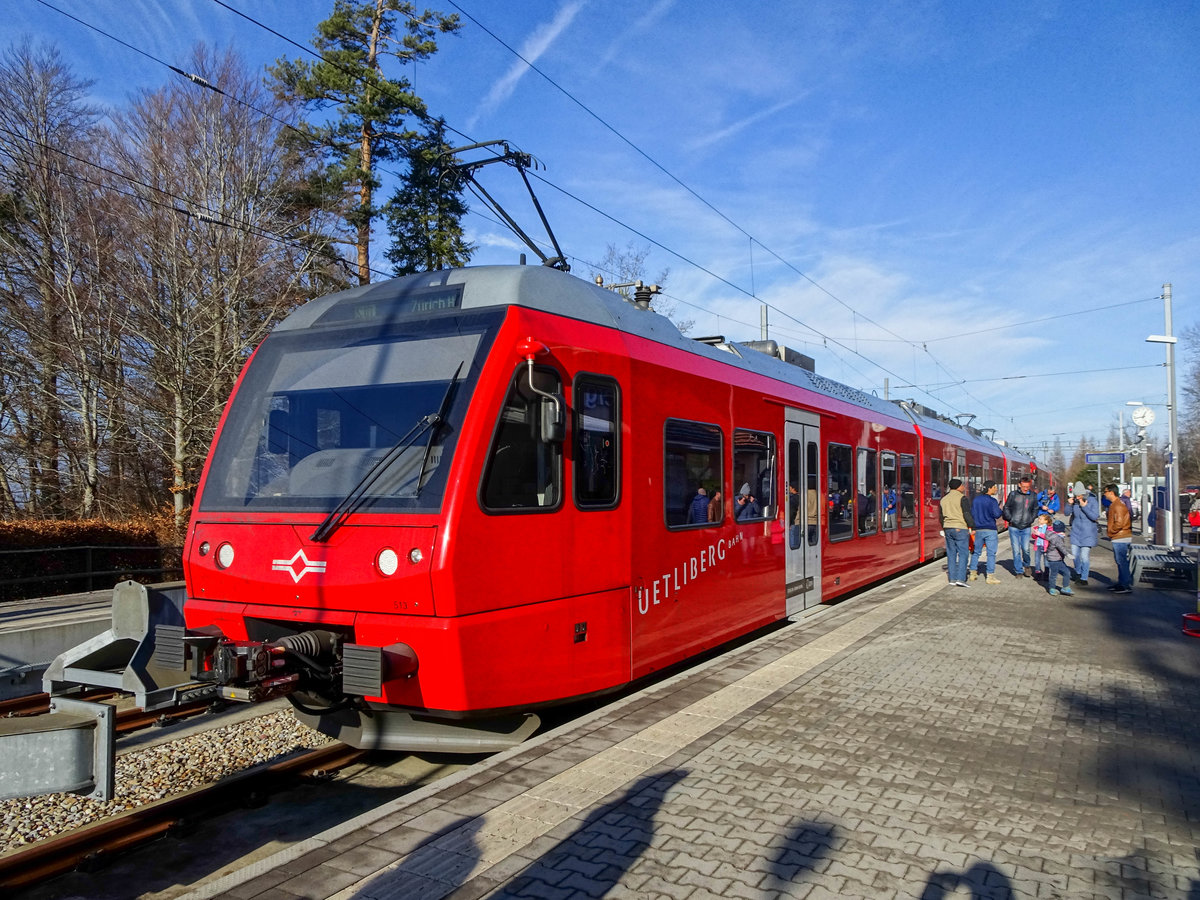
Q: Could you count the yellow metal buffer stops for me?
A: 0